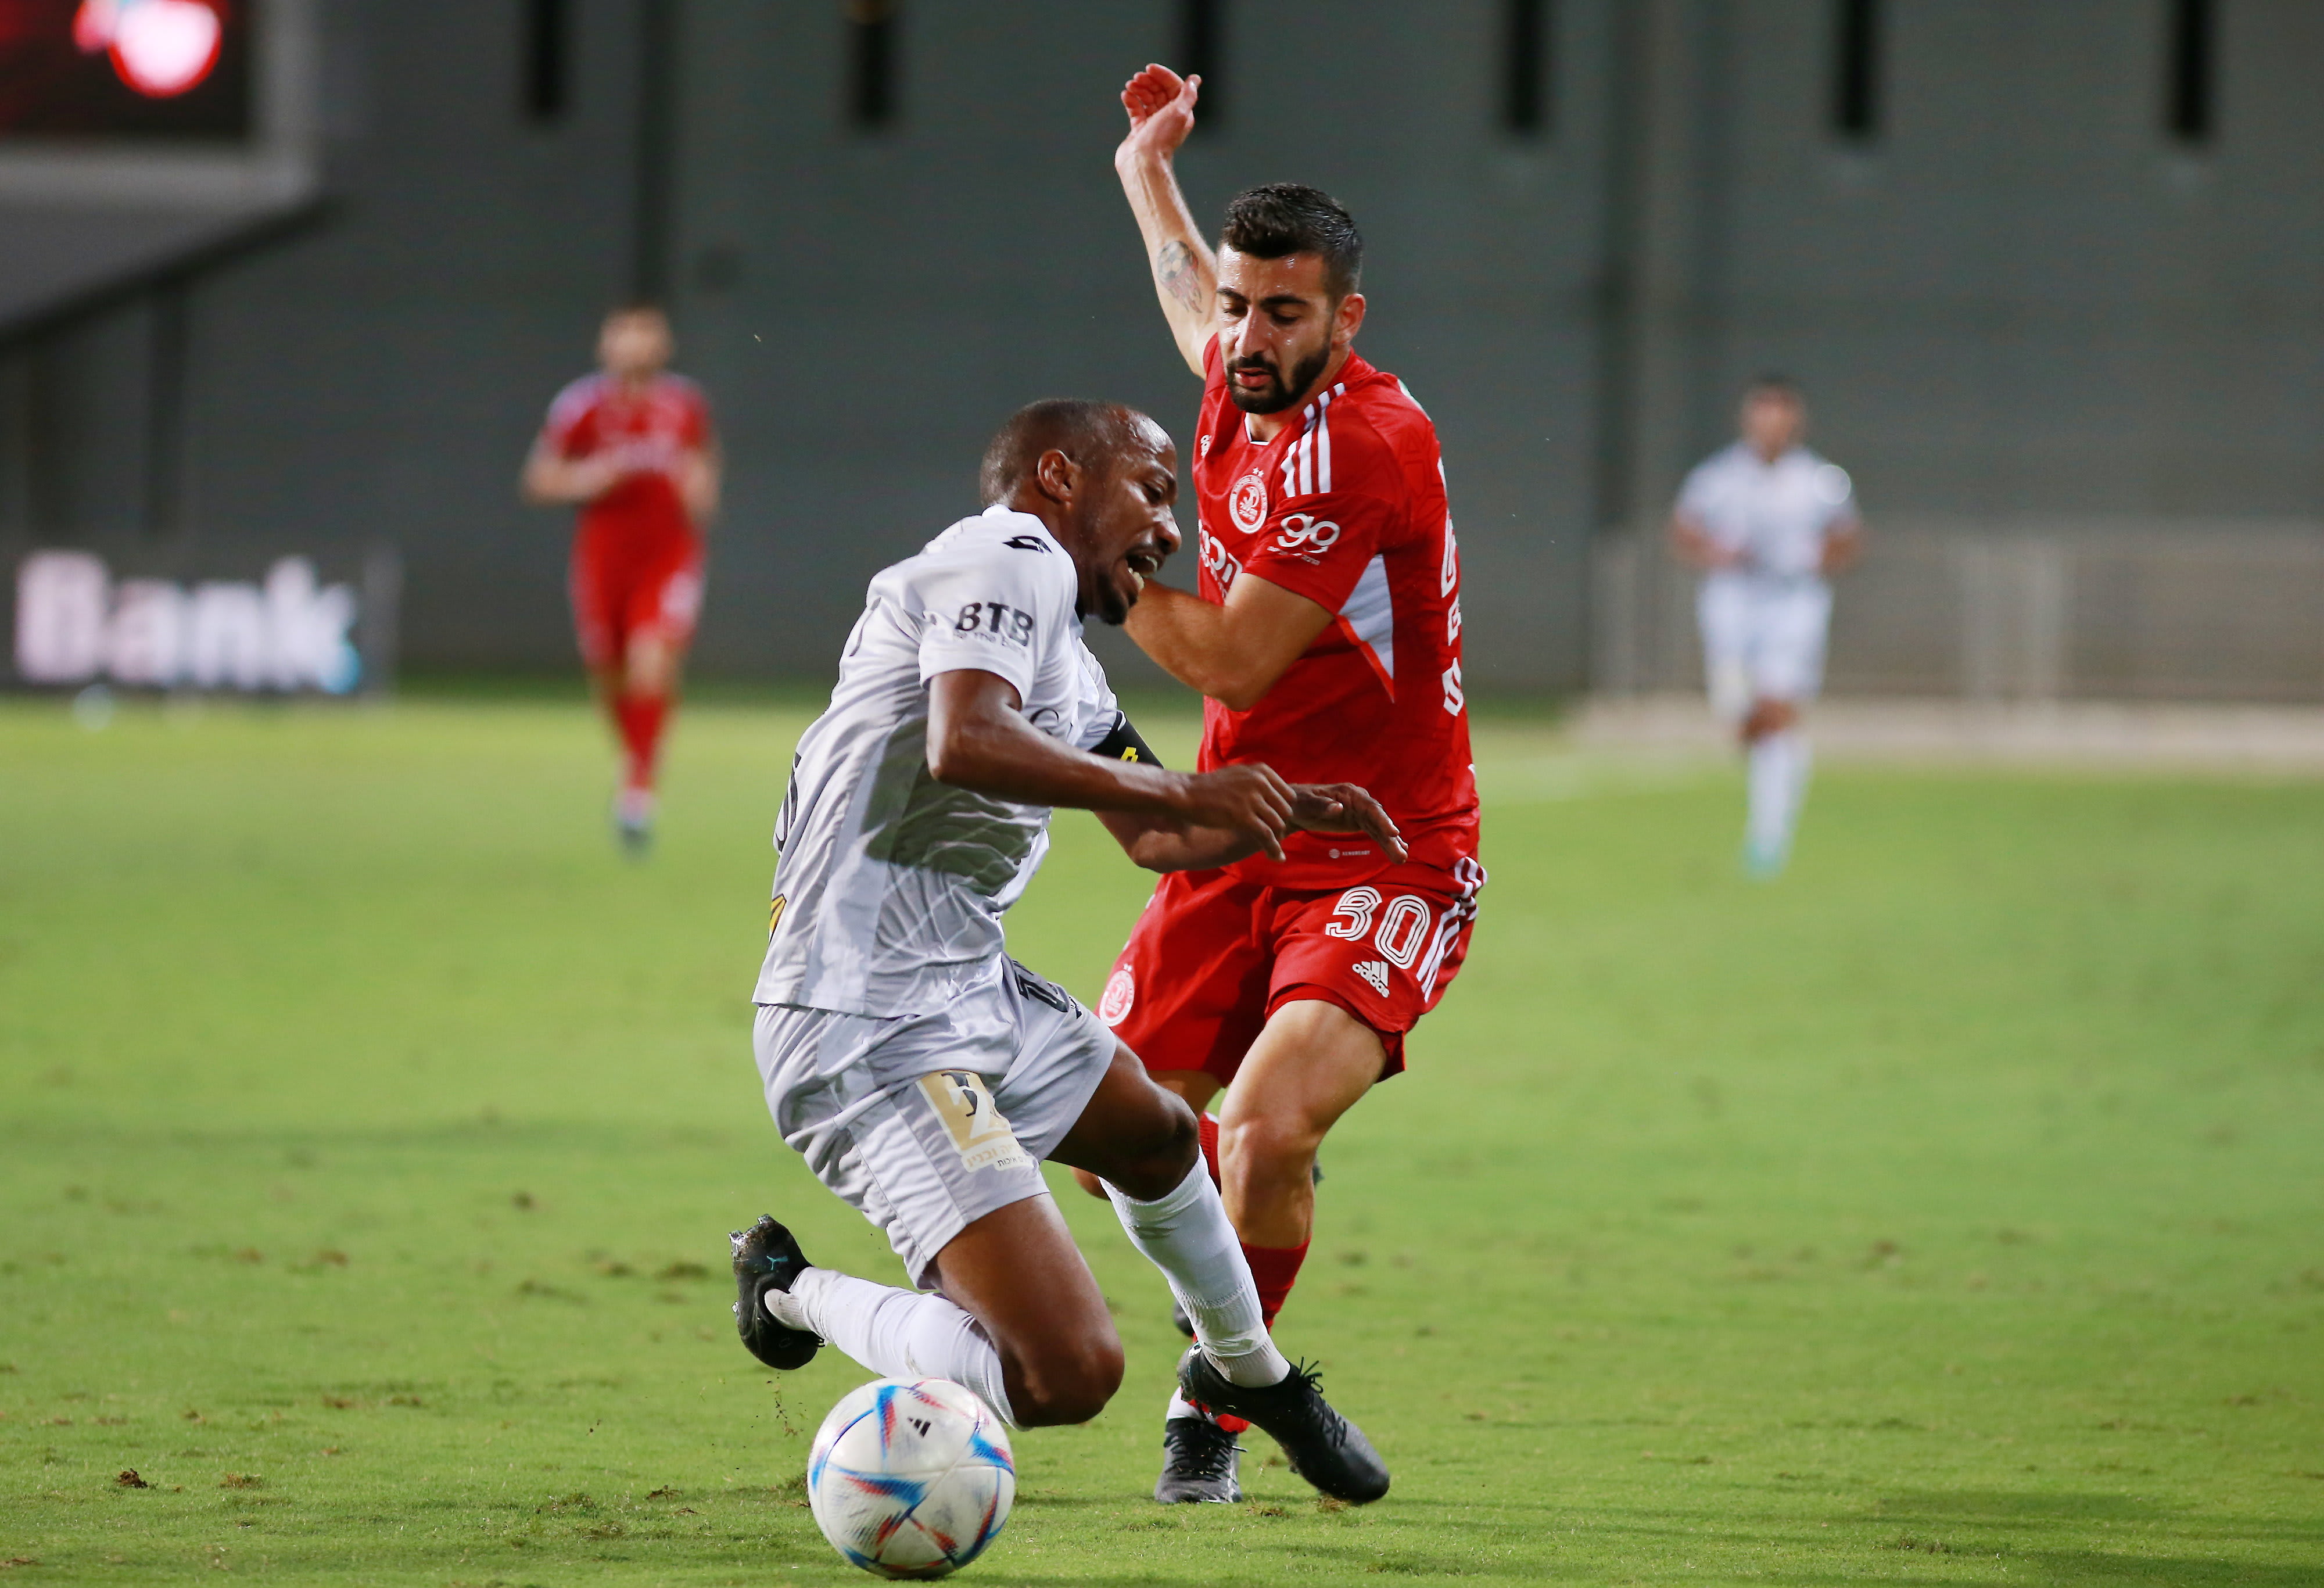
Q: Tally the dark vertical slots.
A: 6